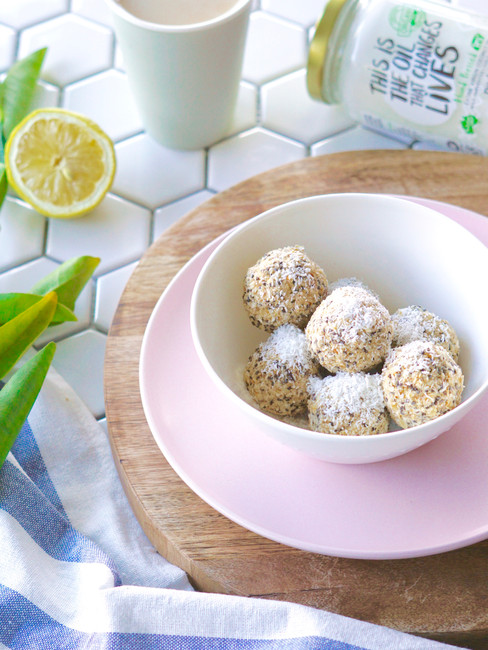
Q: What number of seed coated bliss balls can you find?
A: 7